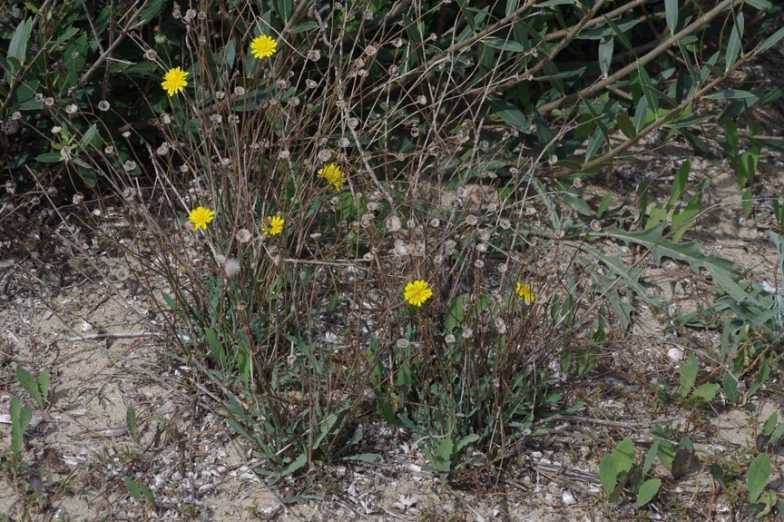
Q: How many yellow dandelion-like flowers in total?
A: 7